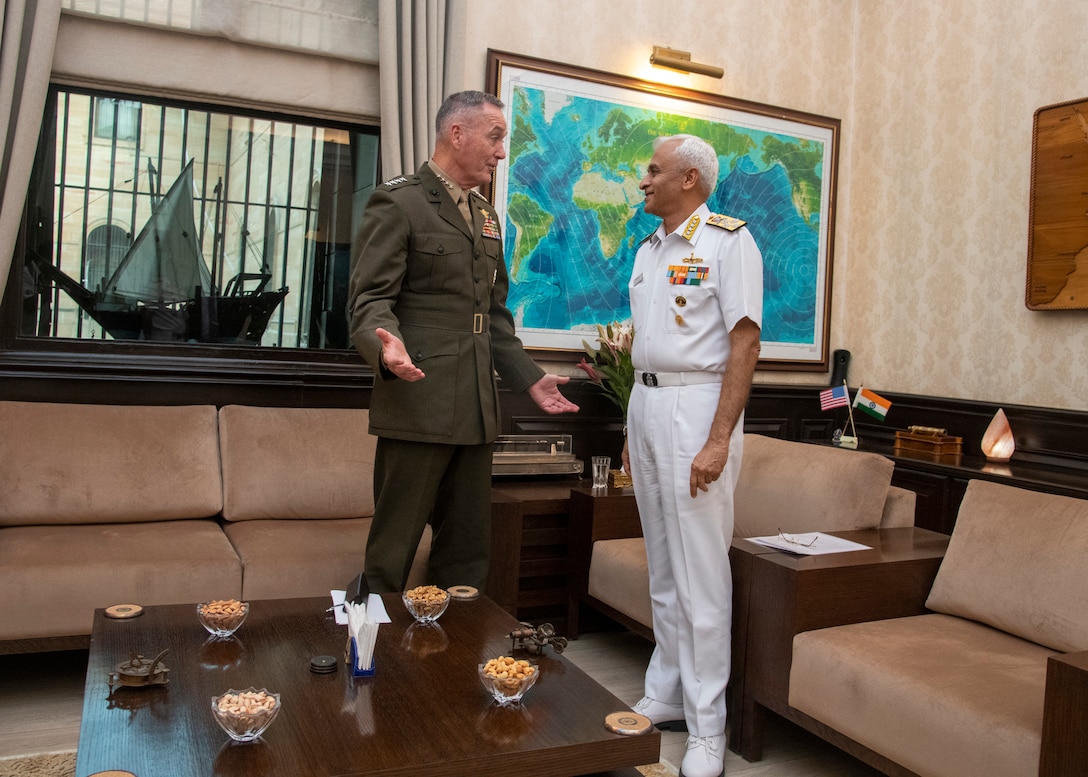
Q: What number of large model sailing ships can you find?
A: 1